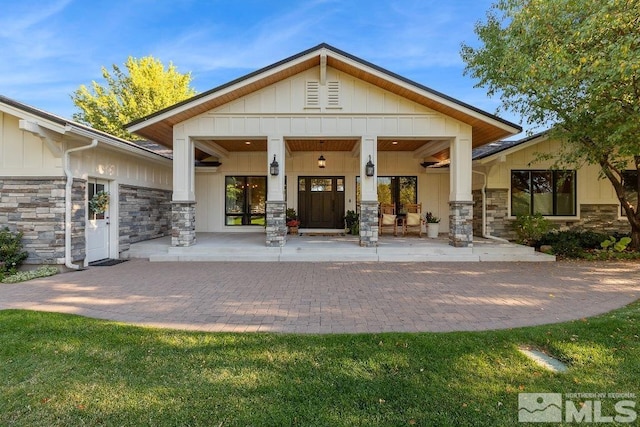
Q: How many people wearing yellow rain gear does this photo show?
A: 0